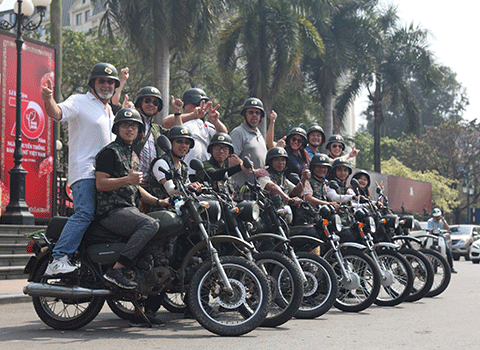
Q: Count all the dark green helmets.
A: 14